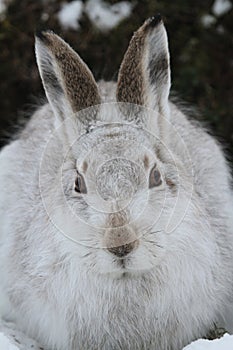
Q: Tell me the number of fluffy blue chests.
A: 0